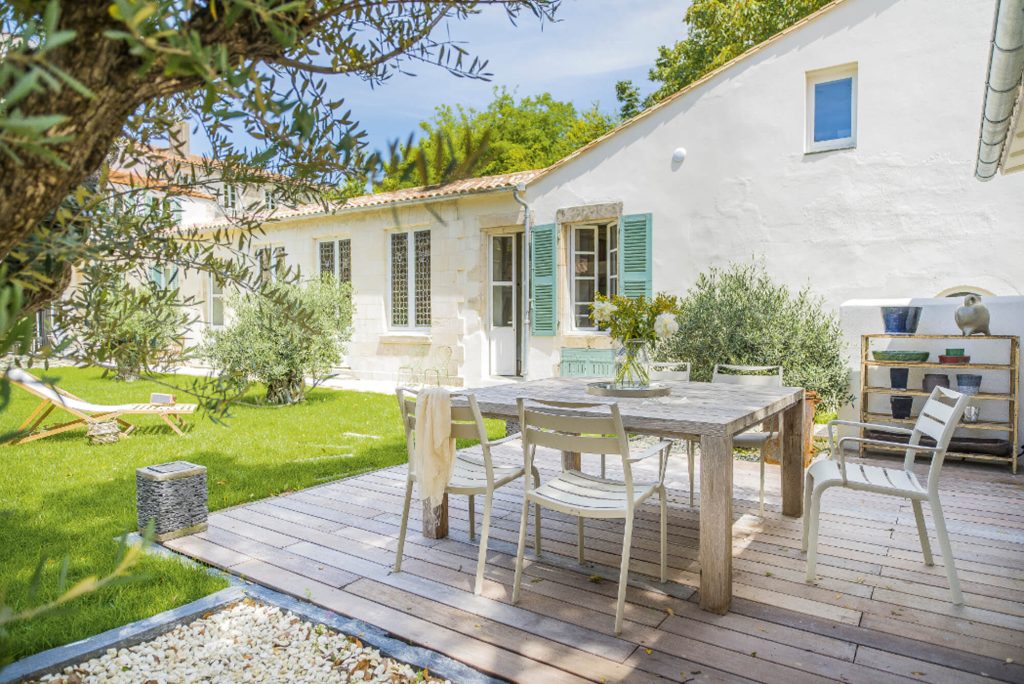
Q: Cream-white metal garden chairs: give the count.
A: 5